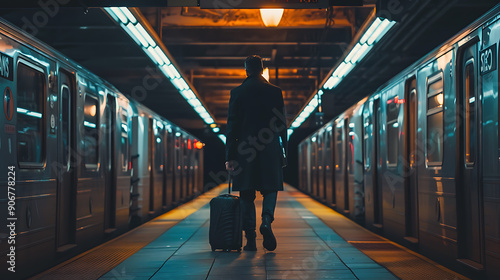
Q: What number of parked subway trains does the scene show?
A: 2